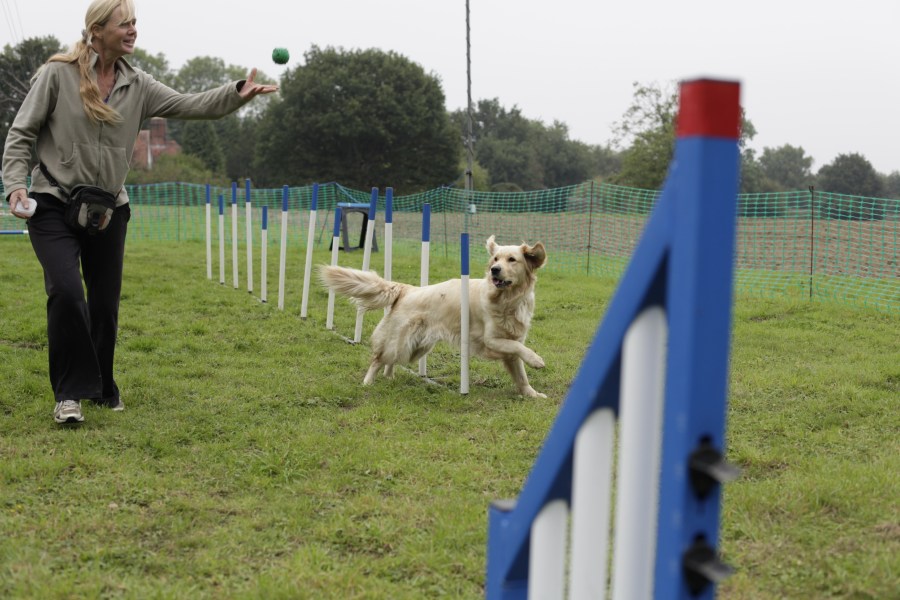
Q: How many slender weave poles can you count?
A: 12